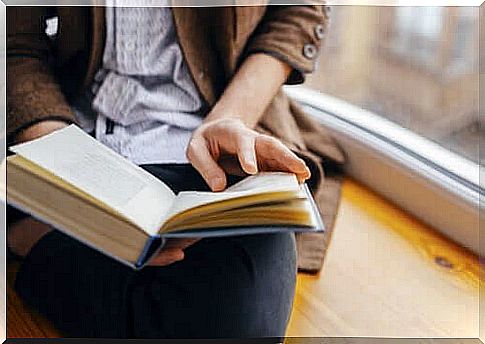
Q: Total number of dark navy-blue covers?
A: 1